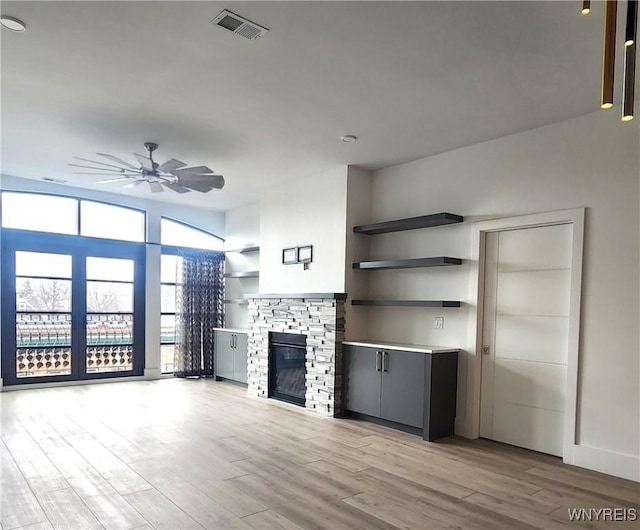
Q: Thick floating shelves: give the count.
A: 6